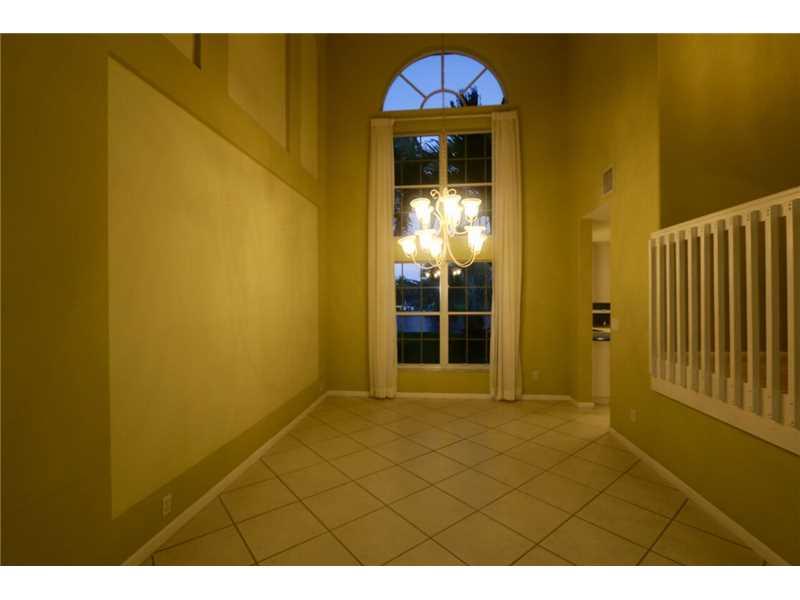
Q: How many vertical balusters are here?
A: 11